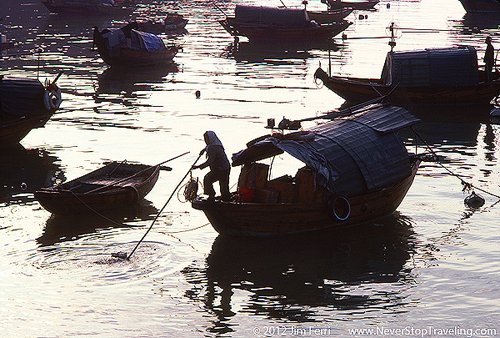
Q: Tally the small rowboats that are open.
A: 1